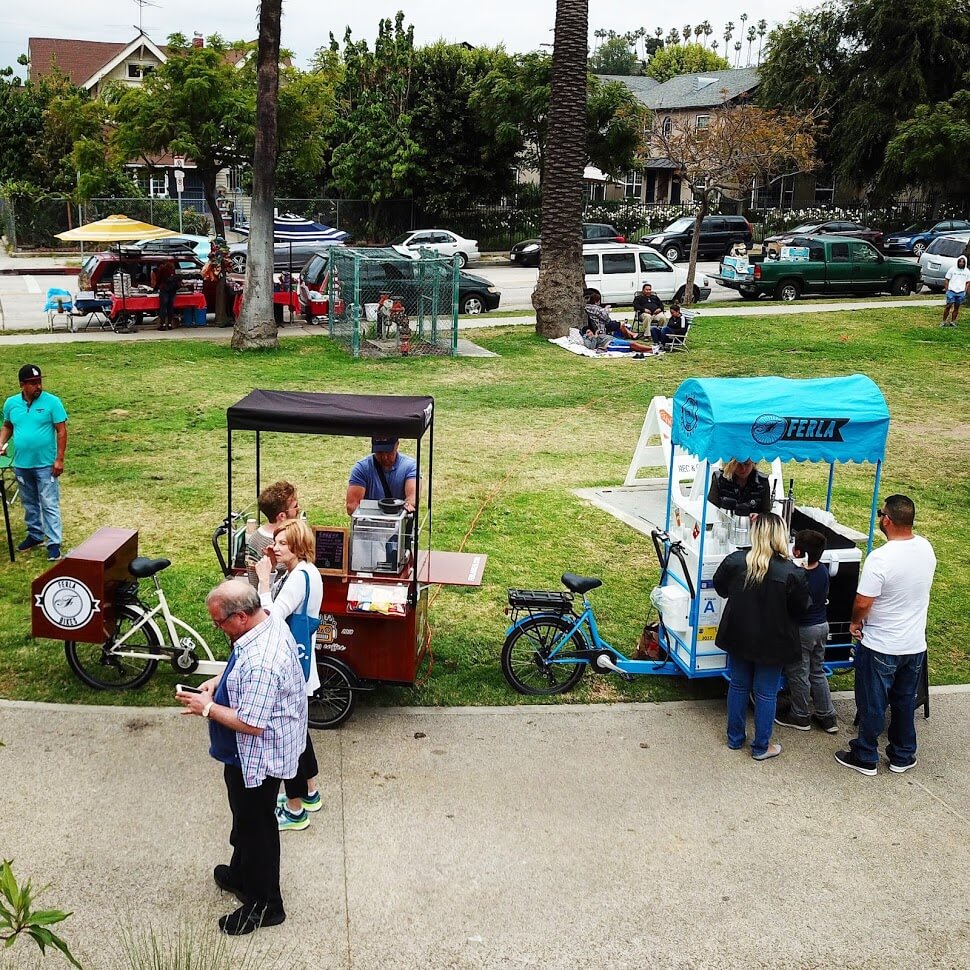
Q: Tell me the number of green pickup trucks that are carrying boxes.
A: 1